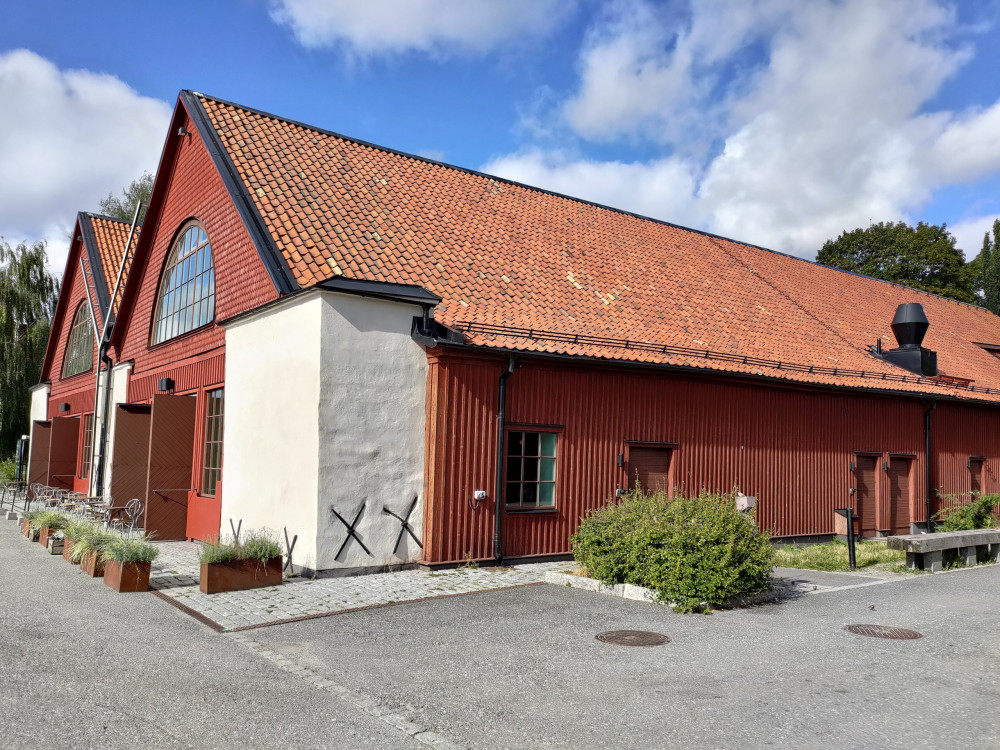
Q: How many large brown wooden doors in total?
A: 4